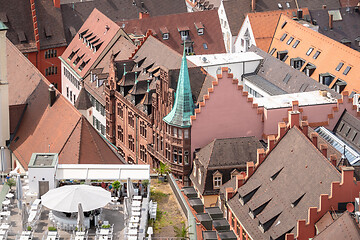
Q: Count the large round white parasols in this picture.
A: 1